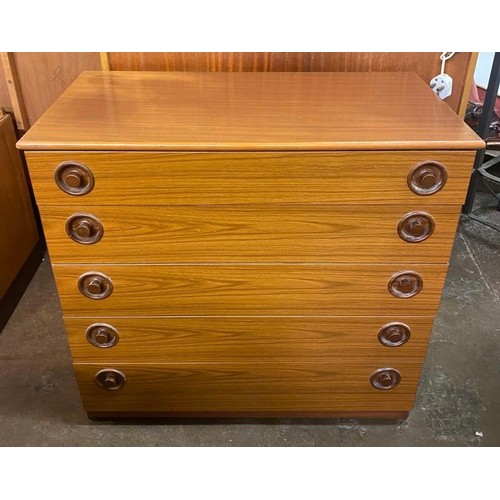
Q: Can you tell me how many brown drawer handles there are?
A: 10